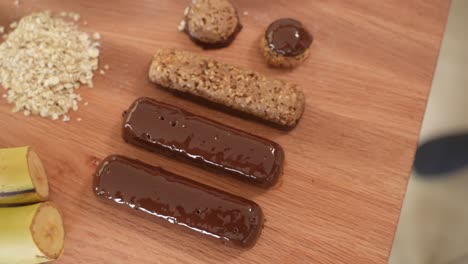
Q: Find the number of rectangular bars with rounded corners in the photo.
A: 3